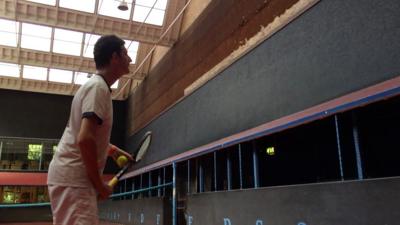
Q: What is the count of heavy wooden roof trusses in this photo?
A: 3